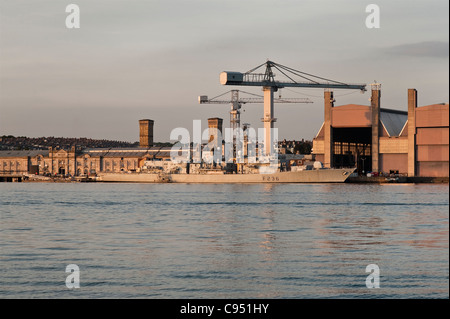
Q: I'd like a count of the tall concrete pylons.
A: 3